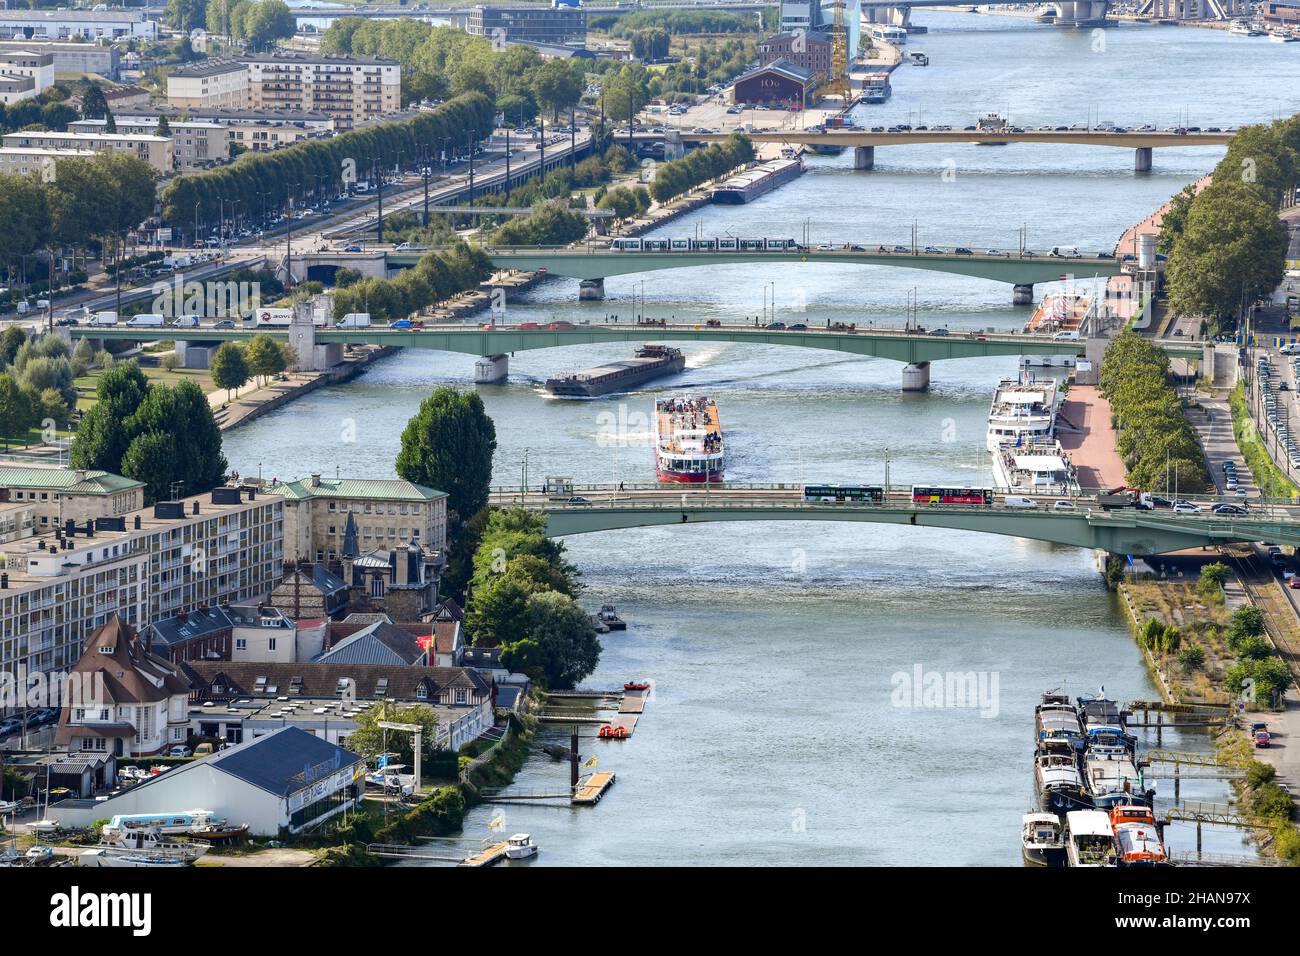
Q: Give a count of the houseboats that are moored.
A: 7